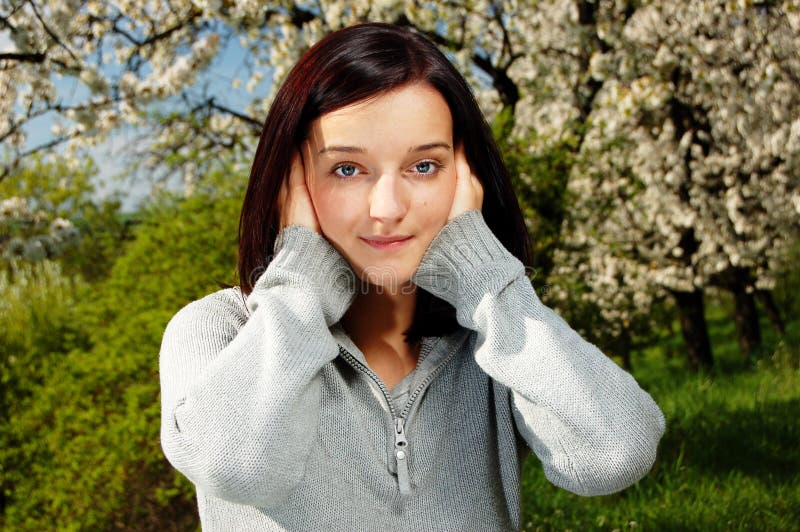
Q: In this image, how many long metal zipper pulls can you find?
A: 1